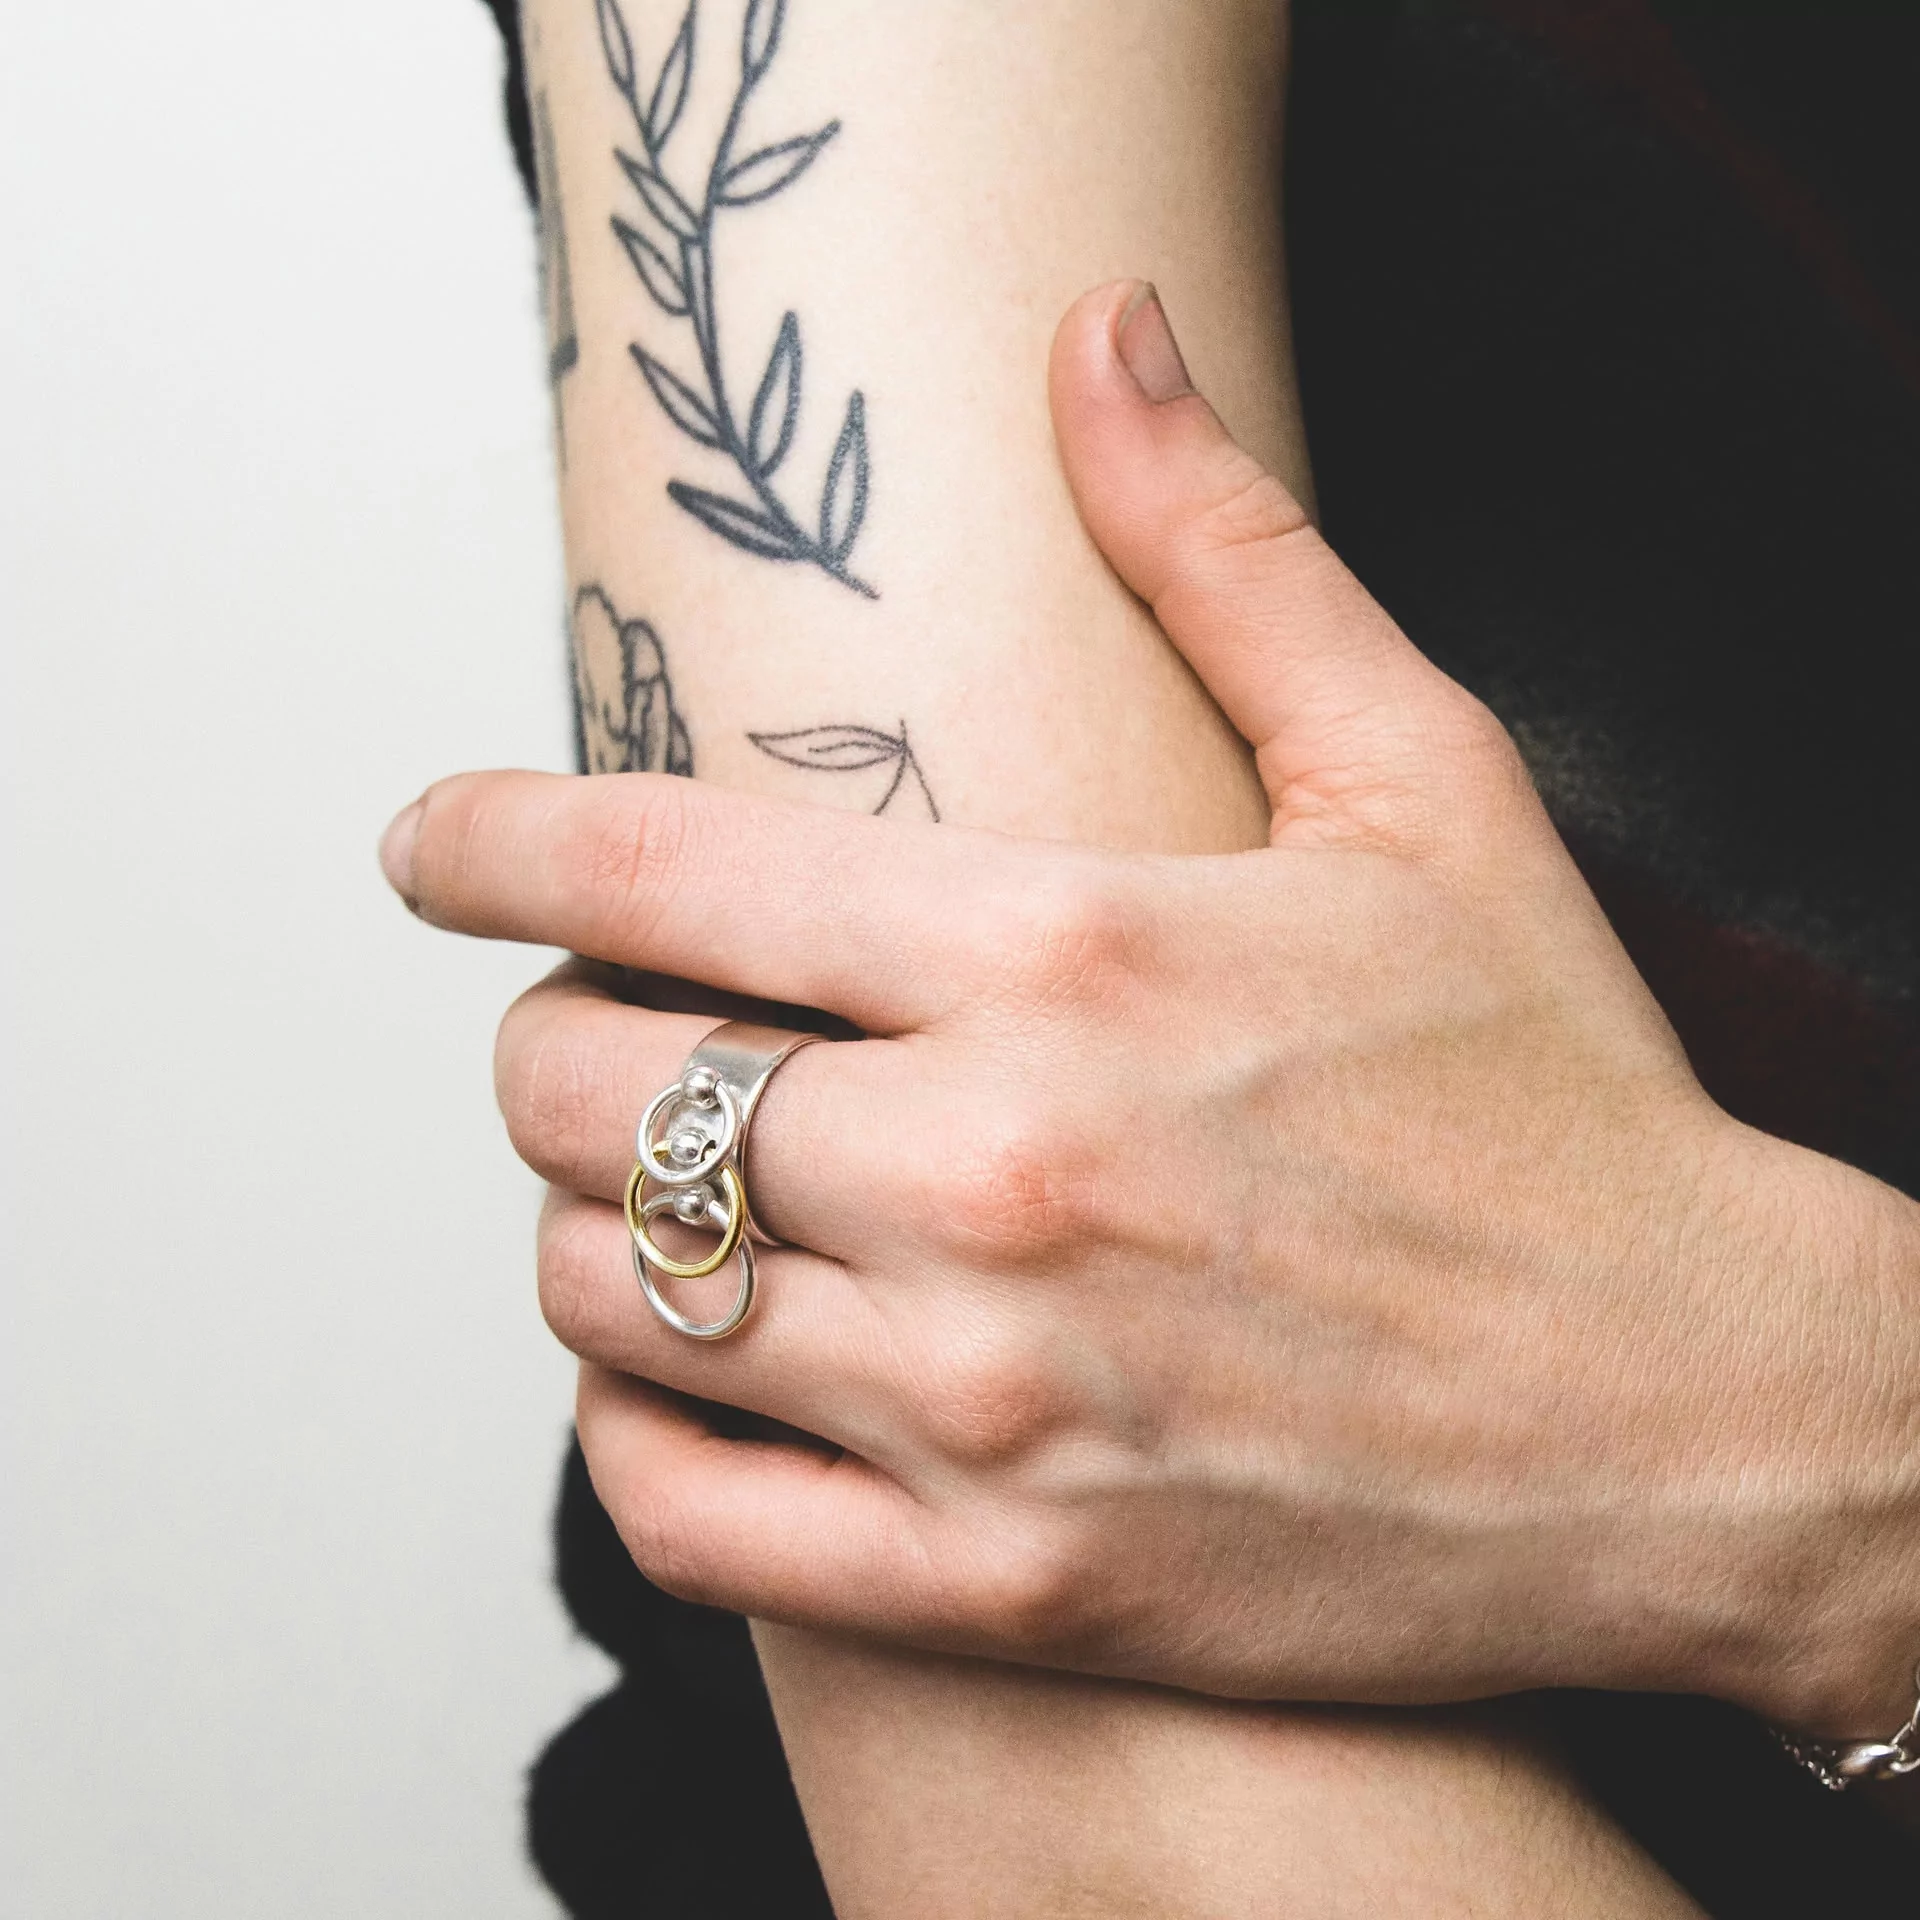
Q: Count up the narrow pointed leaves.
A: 11